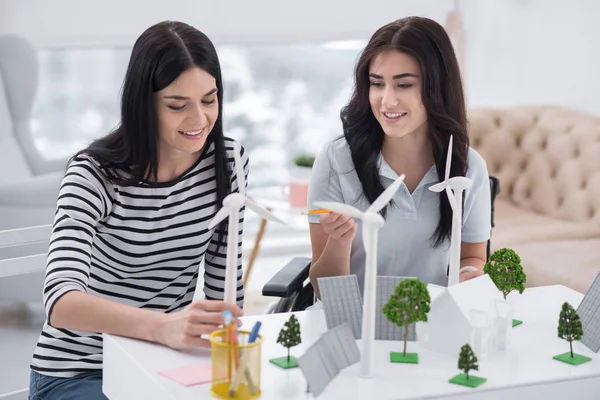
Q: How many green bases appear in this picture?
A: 5